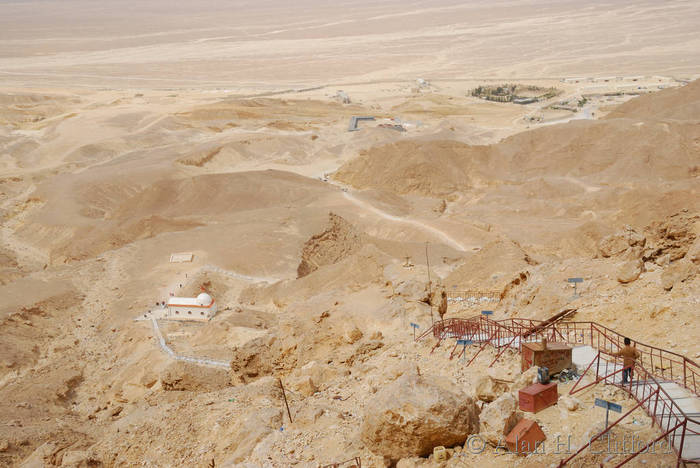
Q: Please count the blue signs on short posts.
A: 5